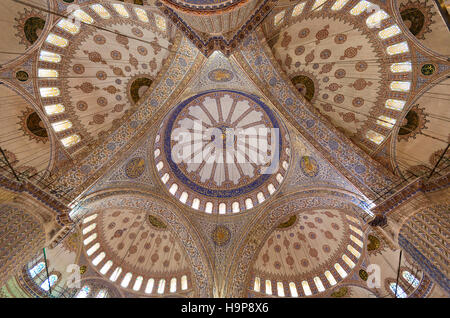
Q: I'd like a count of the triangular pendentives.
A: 4